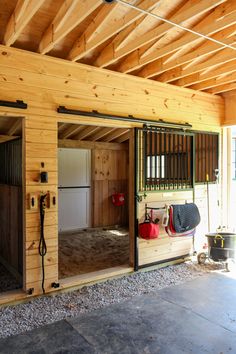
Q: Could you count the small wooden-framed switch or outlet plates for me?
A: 2